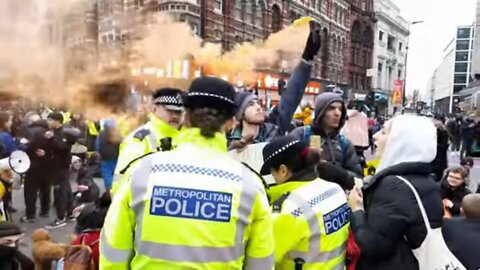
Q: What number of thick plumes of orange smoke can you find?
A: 1